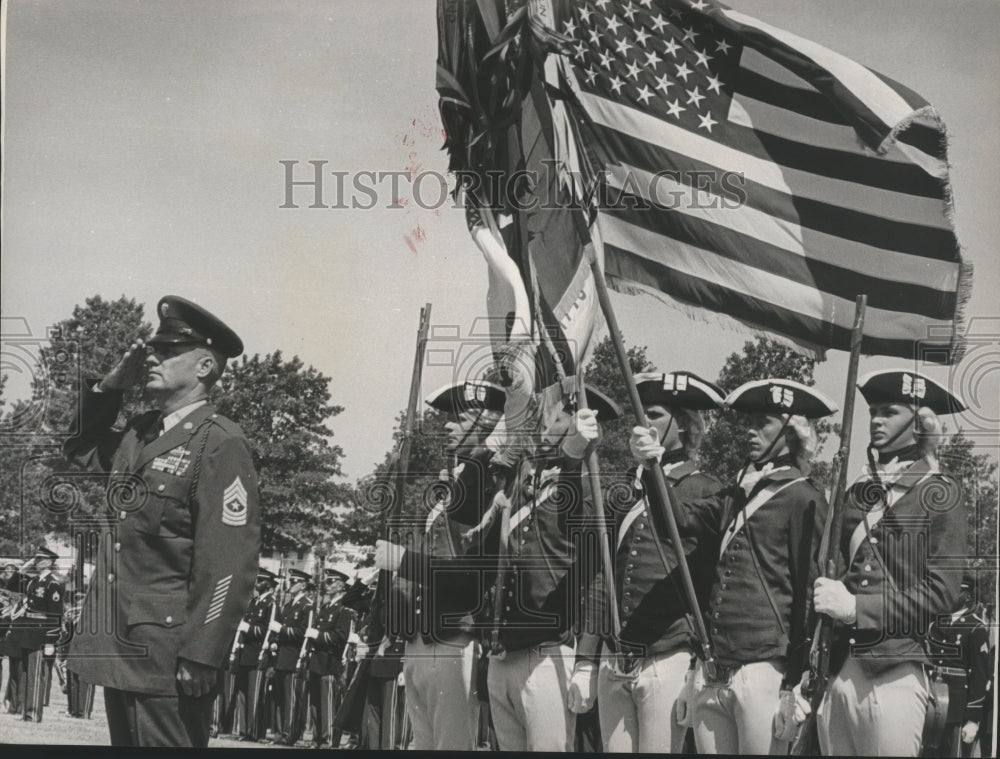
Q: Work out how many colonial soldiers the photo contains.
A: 5